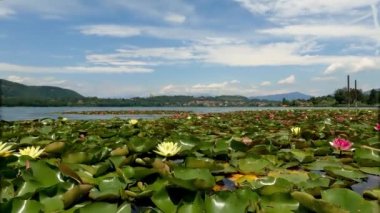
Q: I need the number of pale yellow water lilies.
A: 5